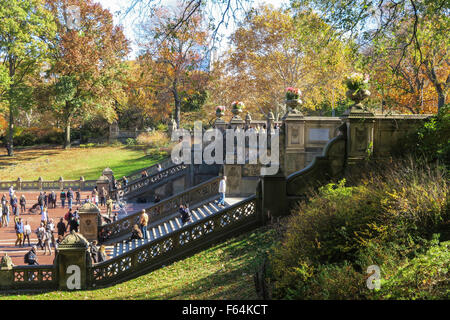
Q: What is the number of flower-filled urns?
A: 4